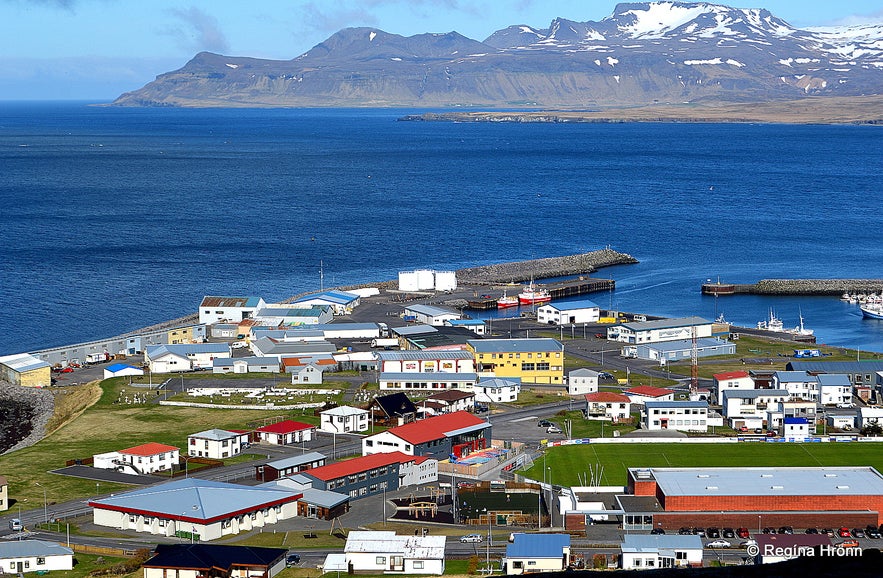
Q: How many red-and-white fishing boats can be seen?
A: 2